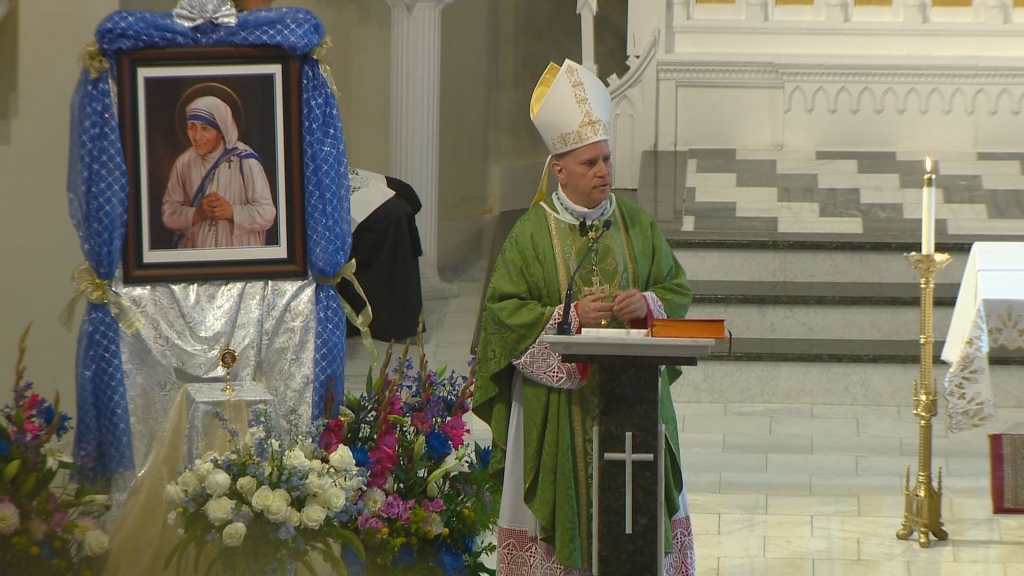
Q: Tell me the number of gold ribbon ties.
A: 4